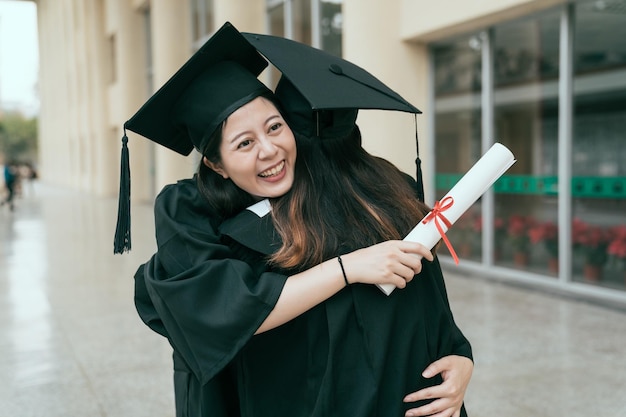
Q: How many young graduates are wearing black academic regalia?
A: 2